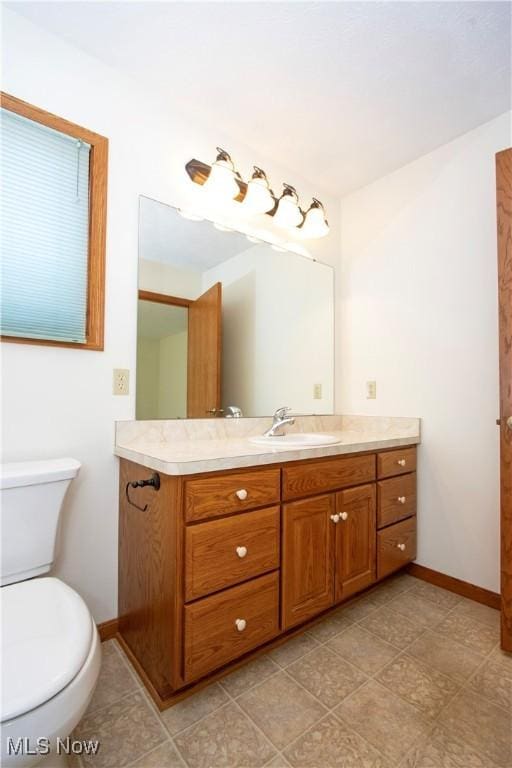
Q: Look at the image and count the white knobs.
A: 8